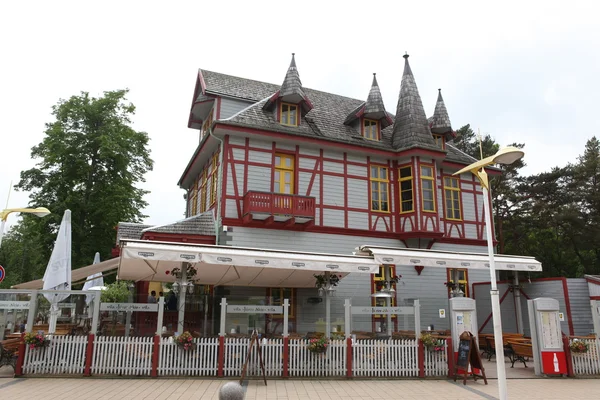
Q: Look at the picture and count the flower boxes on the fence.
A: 5